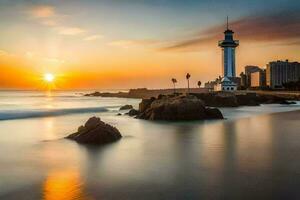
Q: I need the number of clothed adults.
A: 0